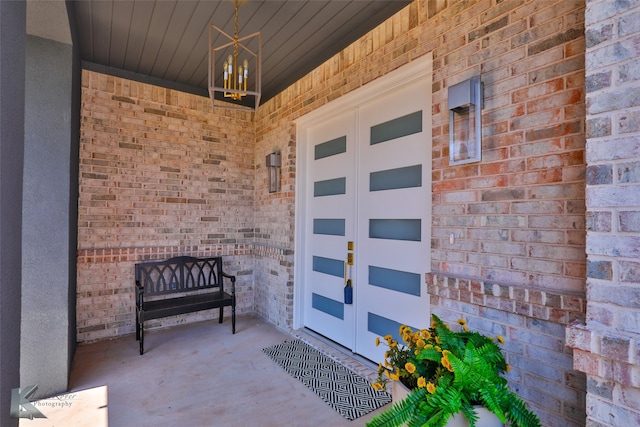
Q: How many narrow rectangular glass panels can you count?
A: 10